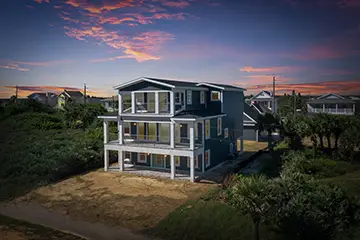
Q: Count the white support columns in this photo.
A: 12